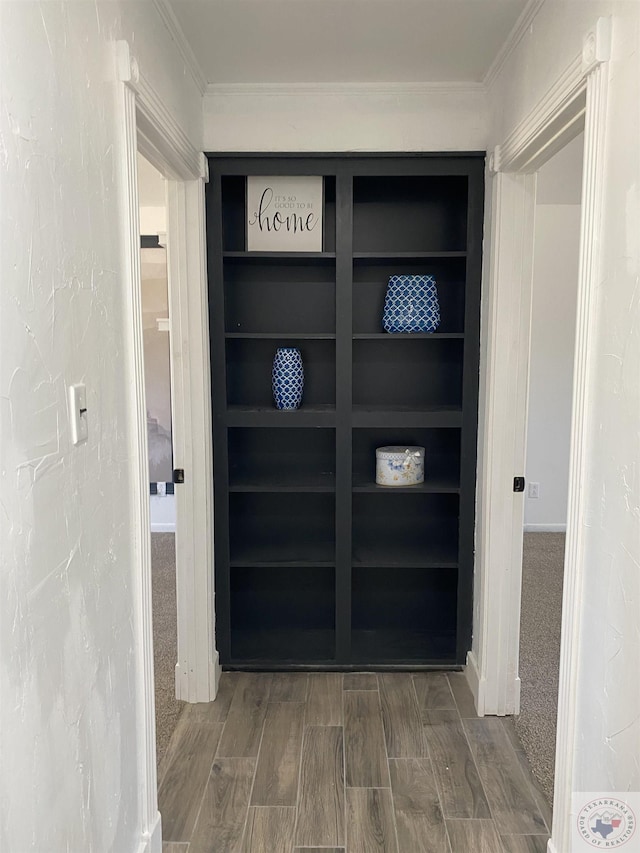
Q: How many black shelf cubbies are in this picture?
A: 12